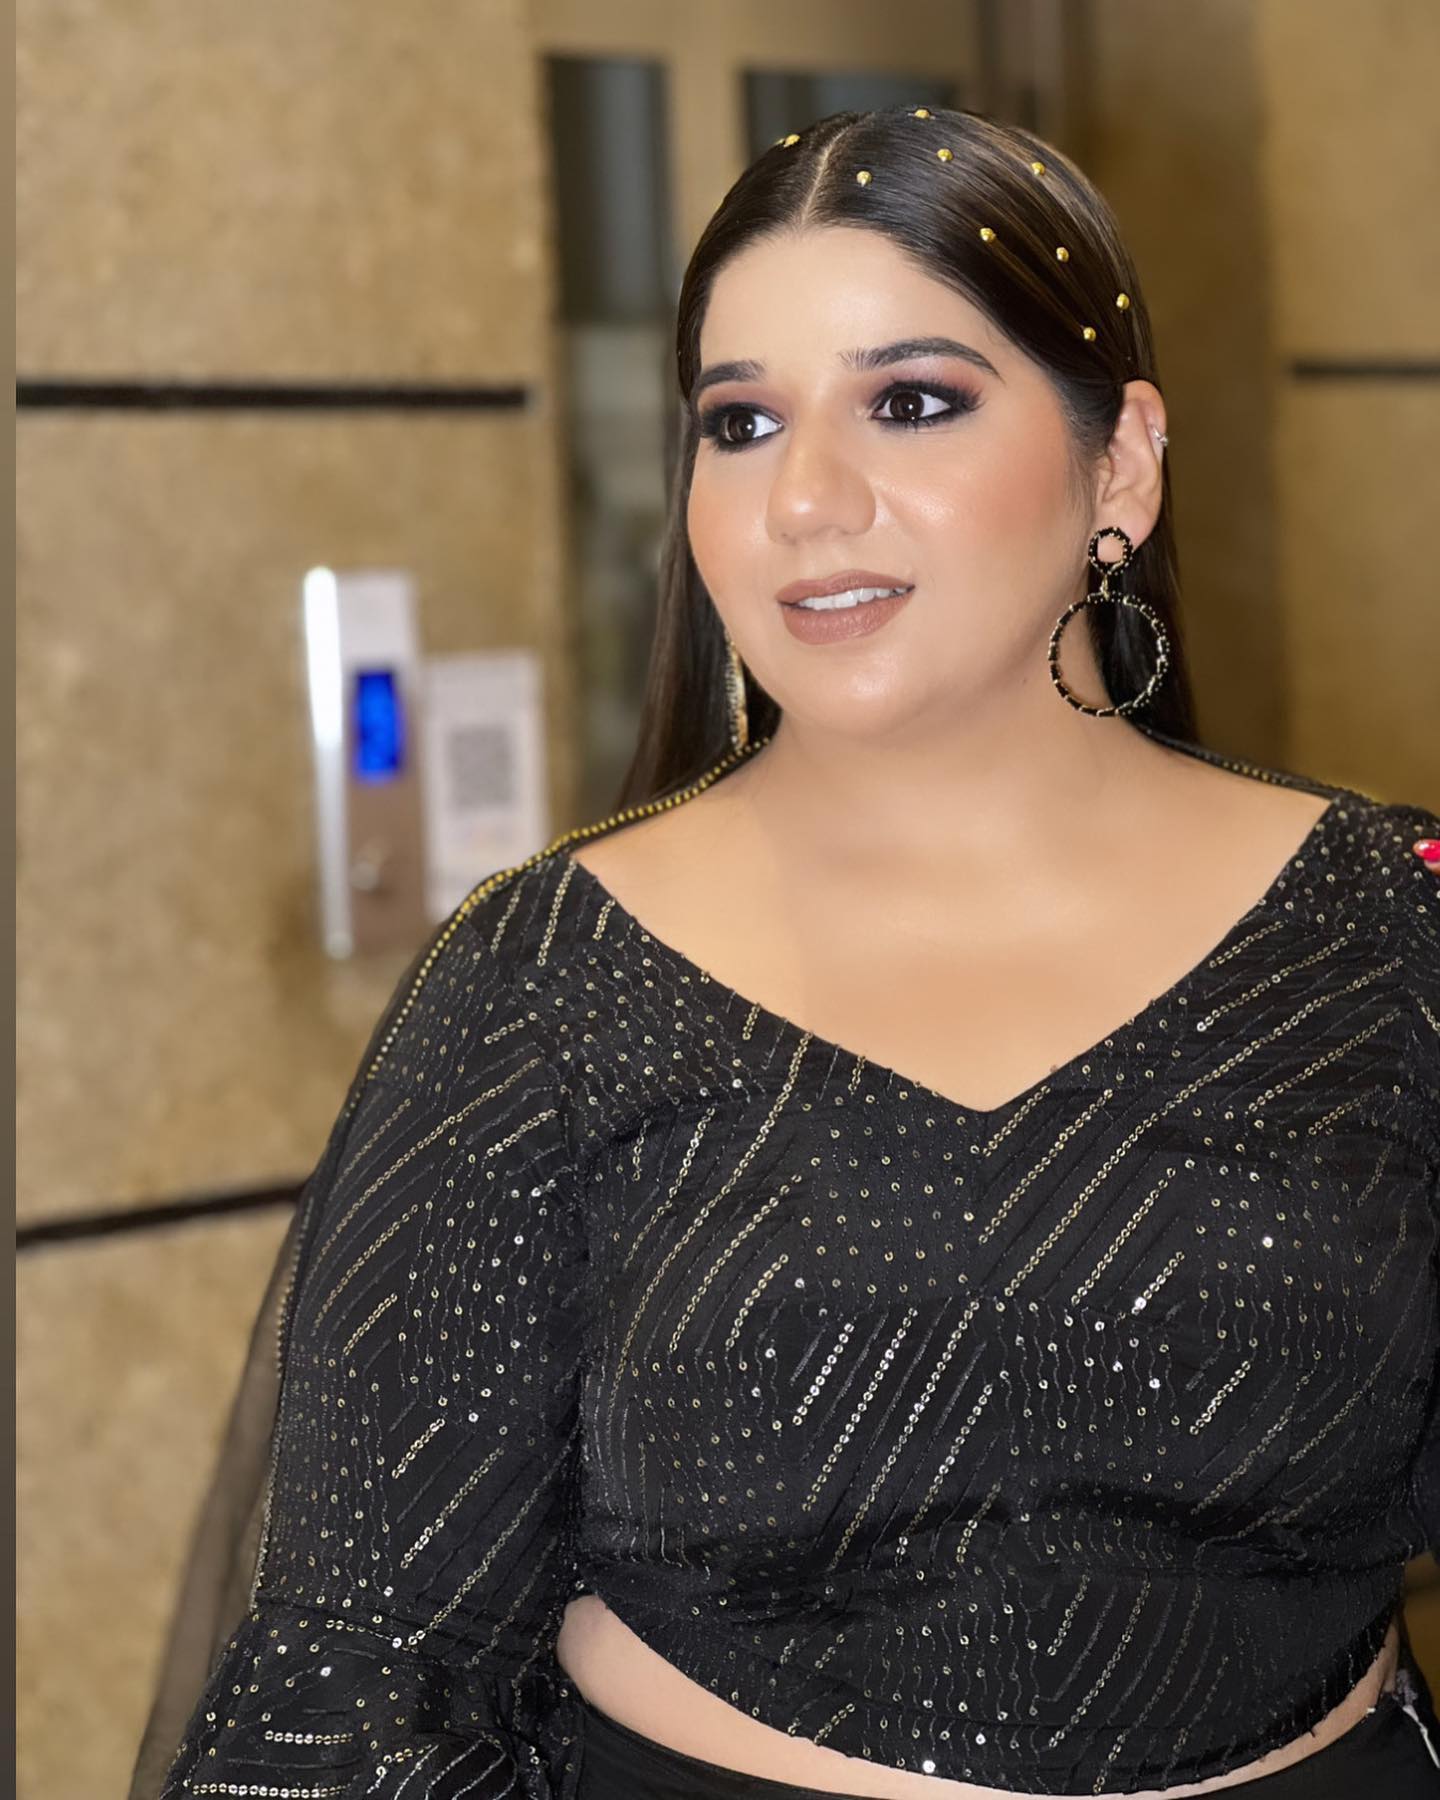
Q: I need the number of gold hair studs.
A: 9